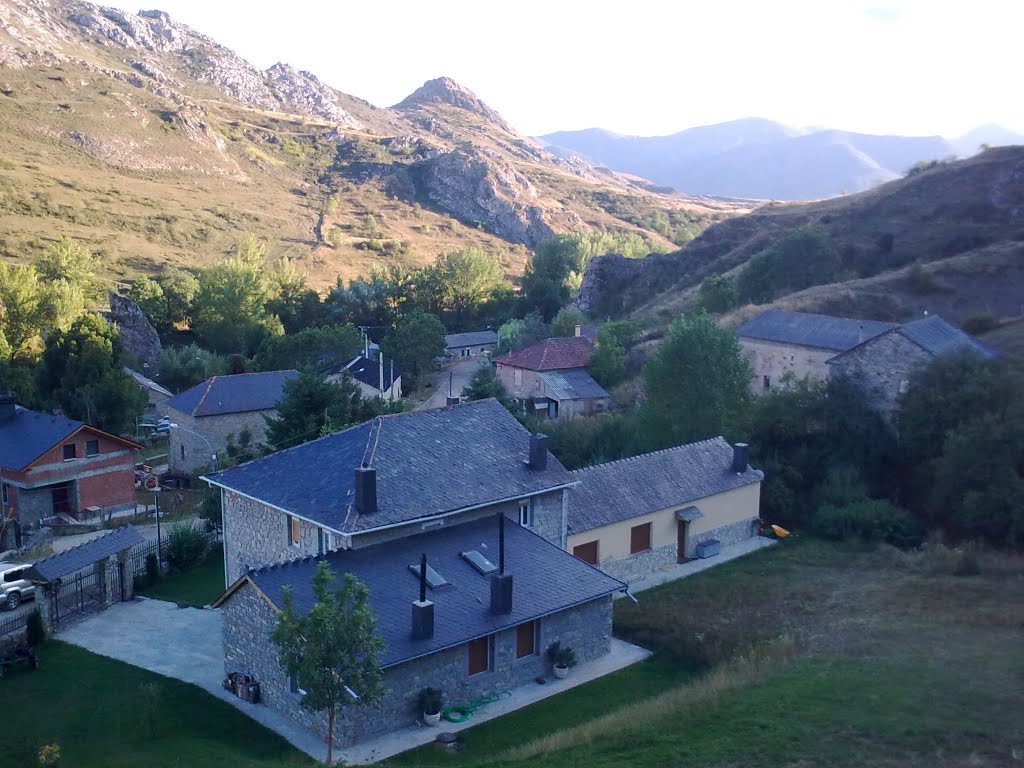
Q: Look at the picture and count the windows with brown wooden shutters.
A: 4